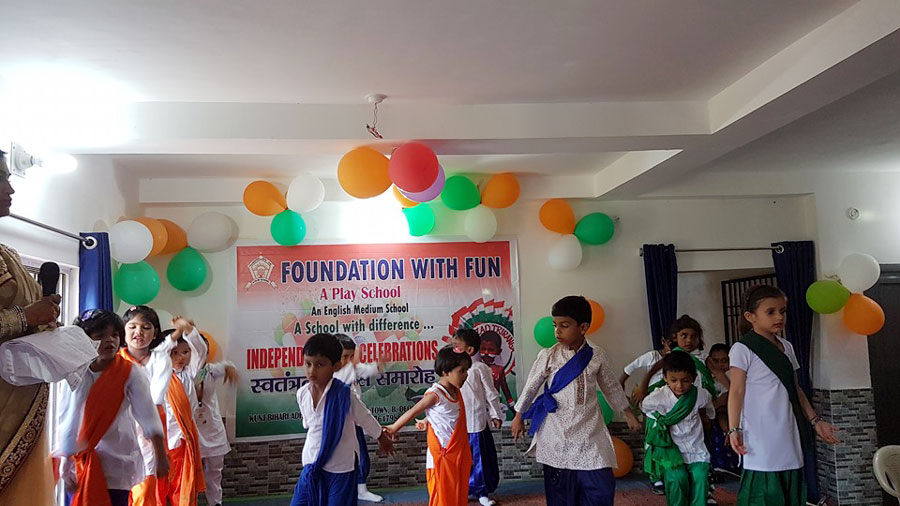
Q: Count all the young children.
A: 14